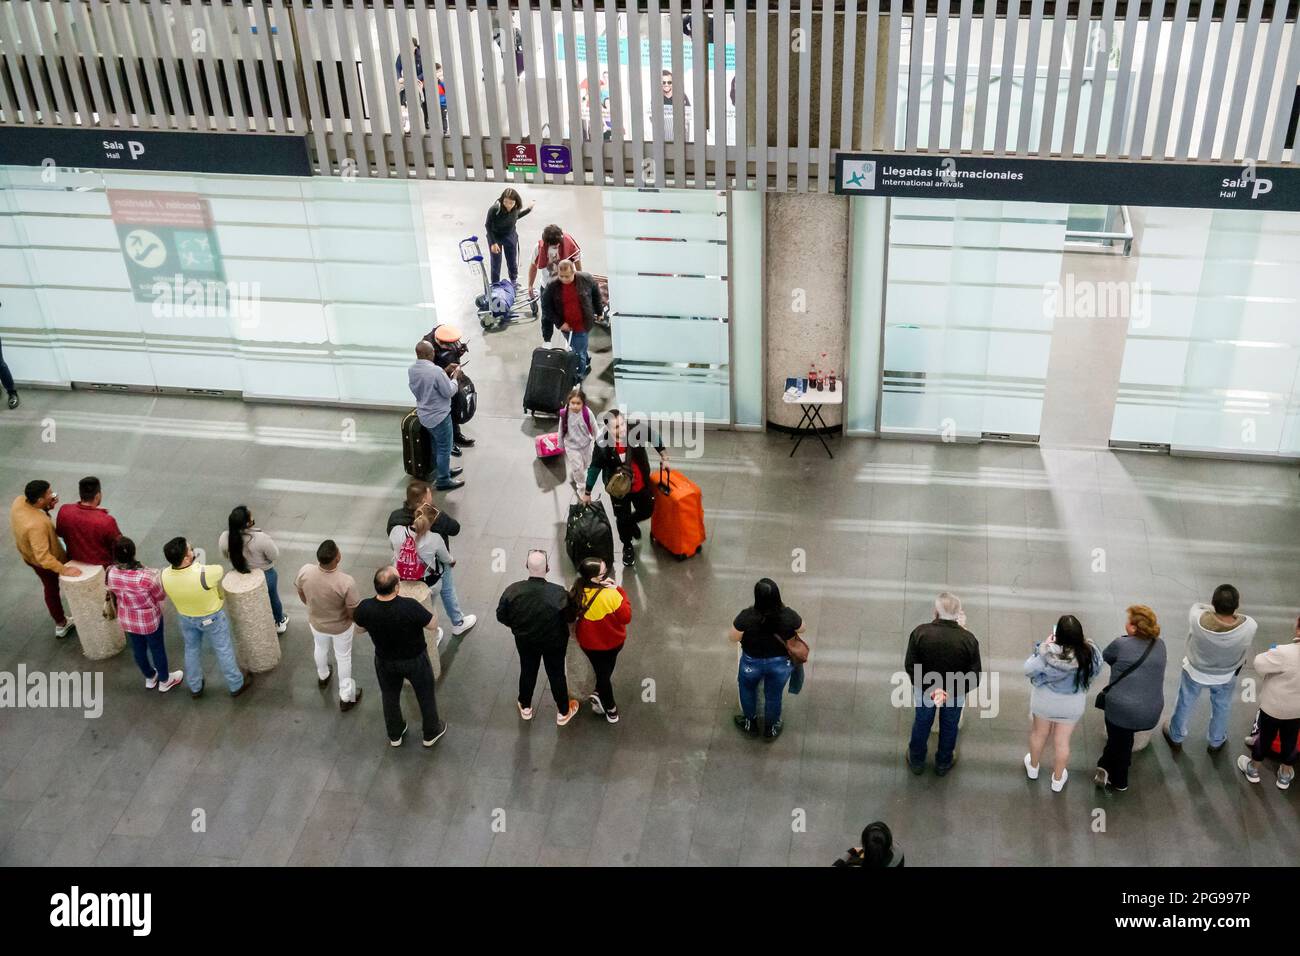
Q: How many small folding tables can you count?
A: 1